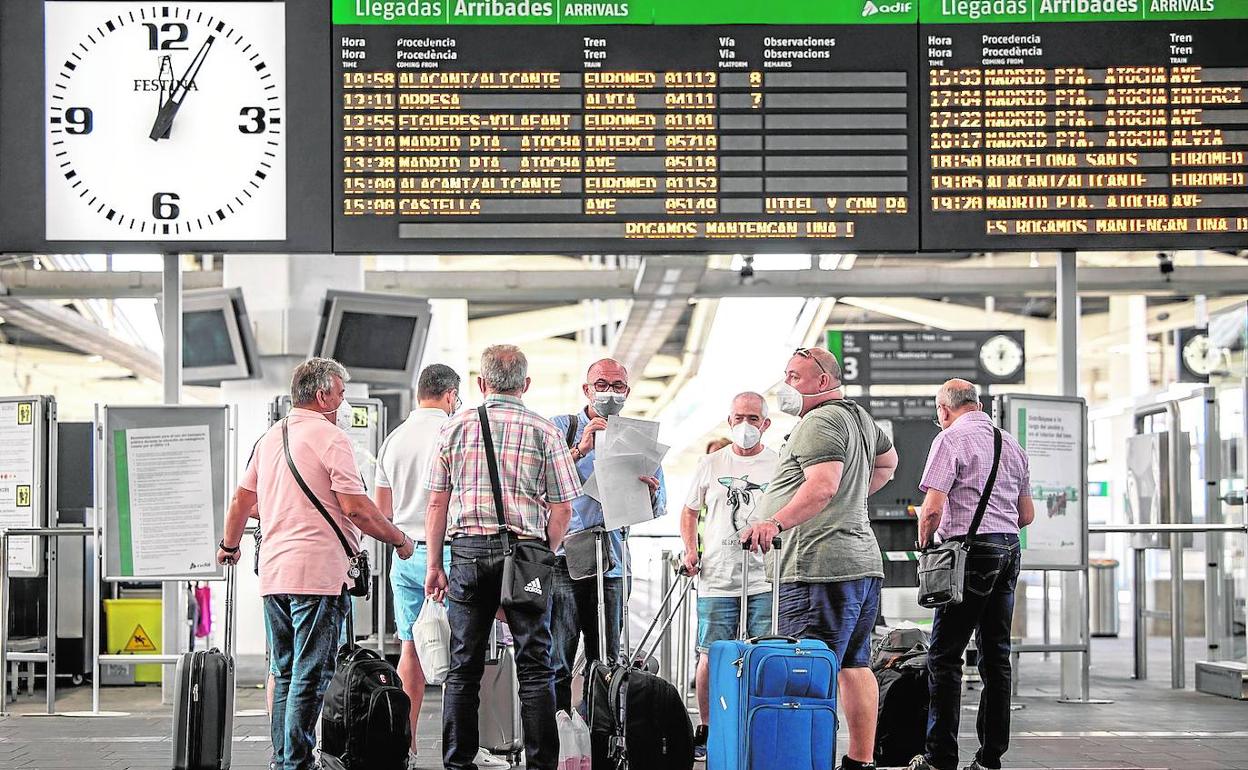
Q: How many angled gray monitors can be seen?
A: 2